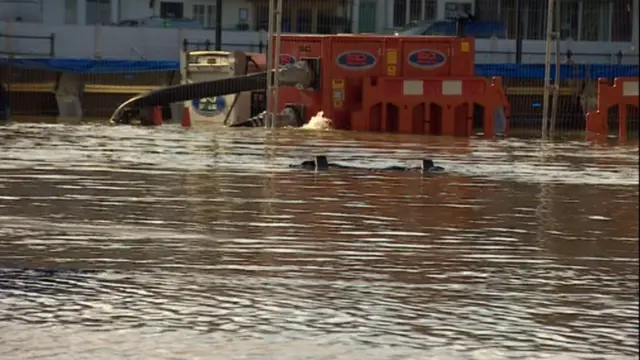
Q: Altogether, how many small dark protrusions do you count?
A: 2